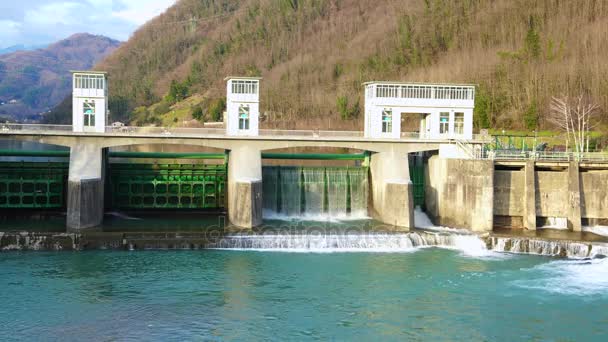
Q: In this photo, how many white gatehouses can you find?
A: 3